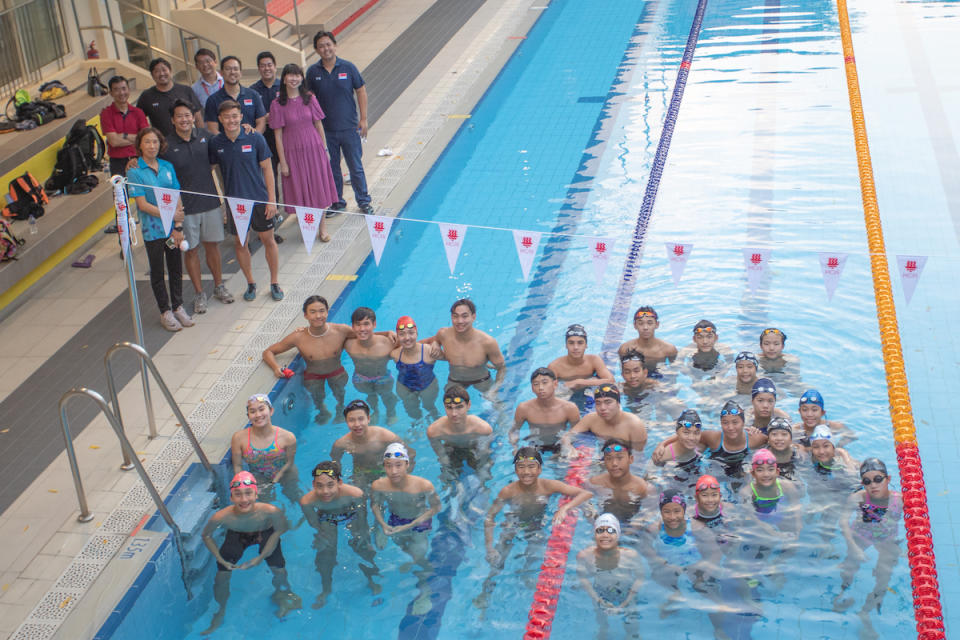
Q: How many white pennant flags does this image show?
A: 11